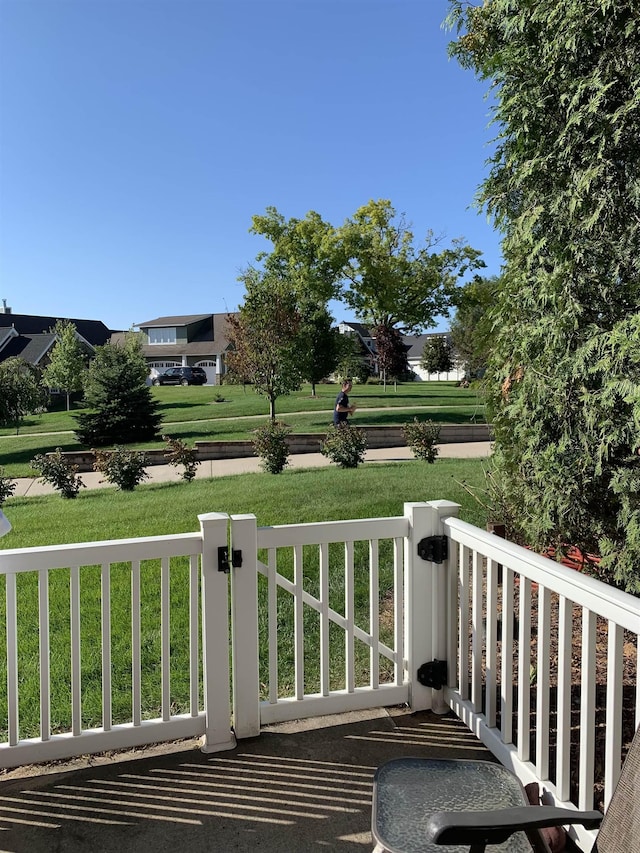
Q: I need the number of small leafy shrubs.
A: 7